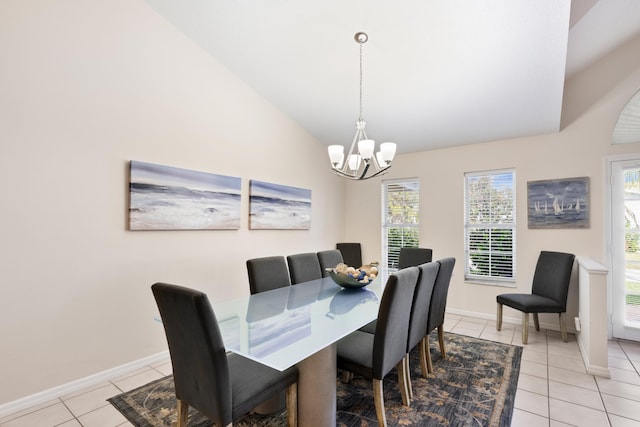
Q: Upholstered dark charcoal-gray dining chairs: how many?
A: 10